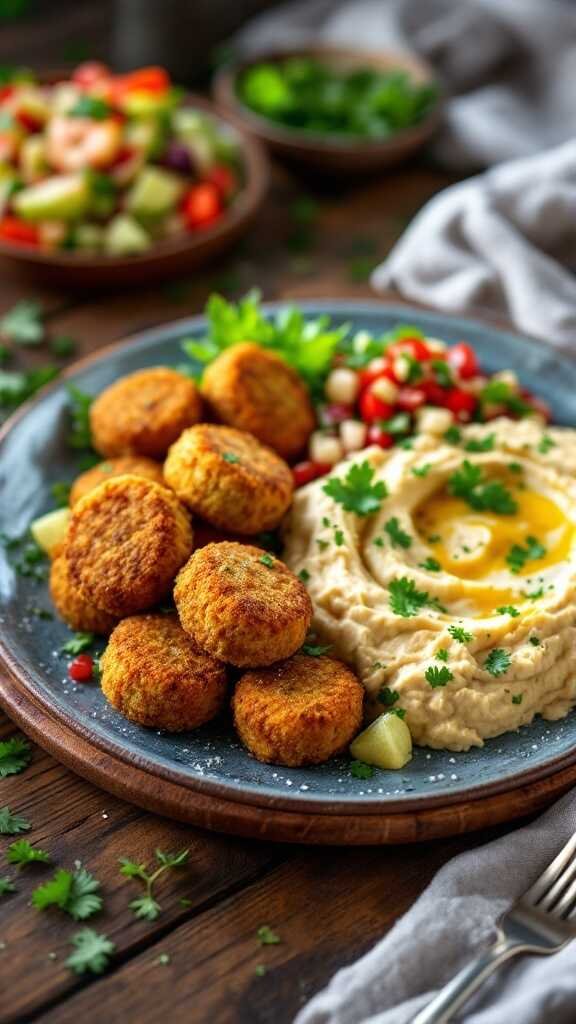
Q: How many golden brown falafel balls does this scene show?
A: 9